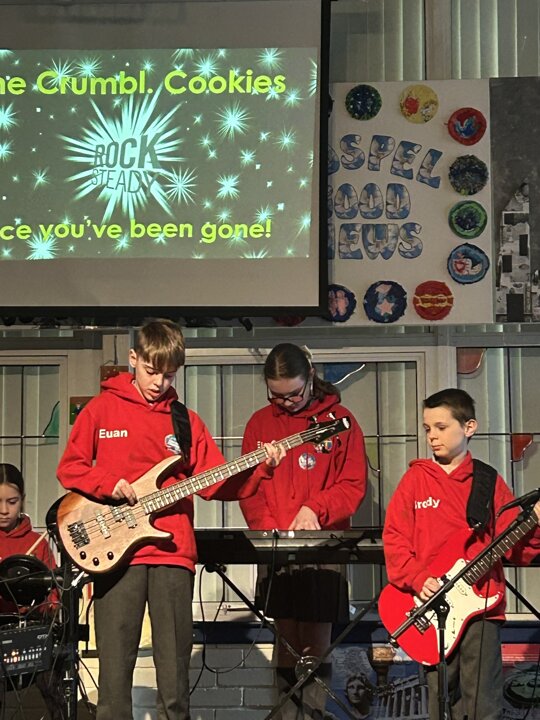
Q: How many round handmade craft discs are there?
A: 9